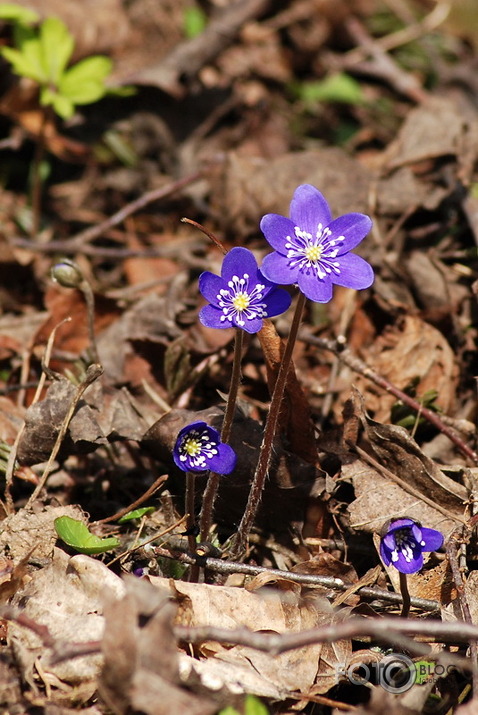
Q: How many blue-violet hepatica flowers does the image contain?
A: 4